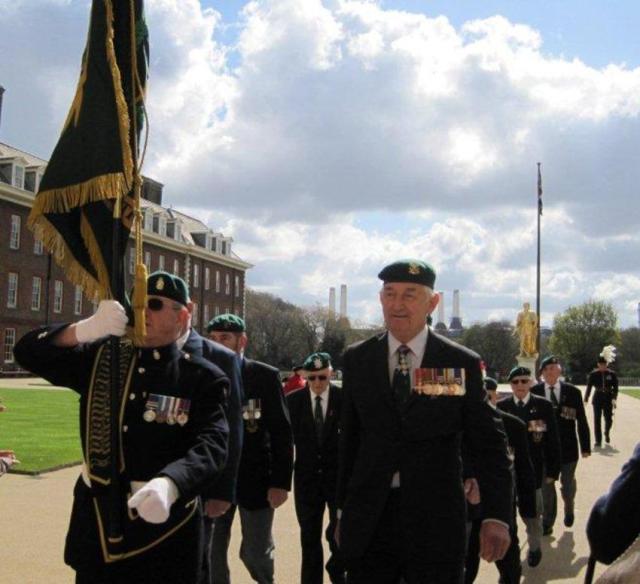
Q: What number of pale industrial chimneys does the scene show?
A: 4